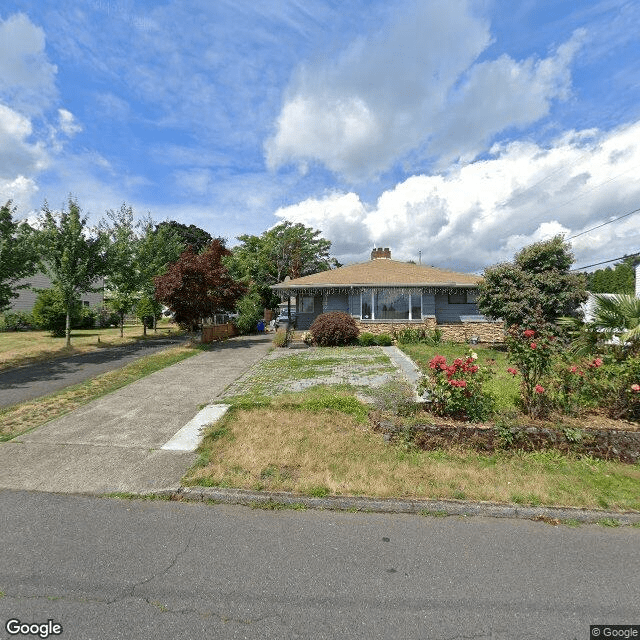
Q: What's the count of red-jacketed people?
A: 0